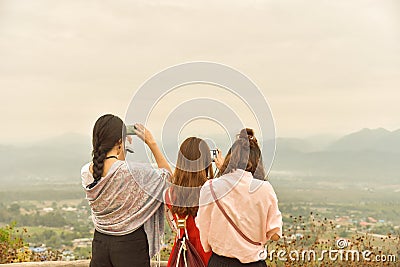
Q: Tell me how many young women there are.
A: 3